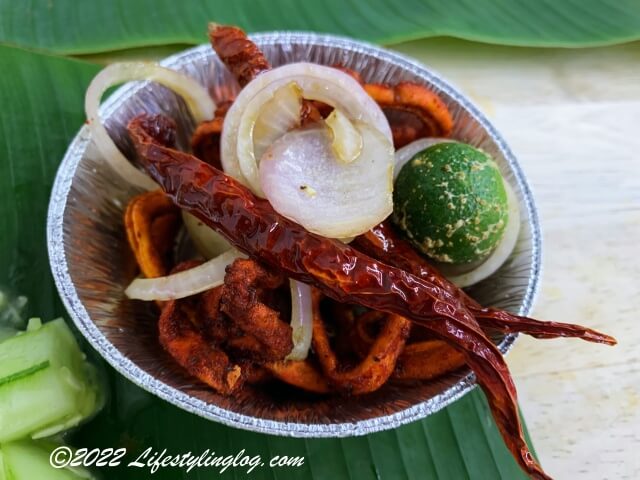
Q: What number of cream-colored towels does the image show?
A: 0